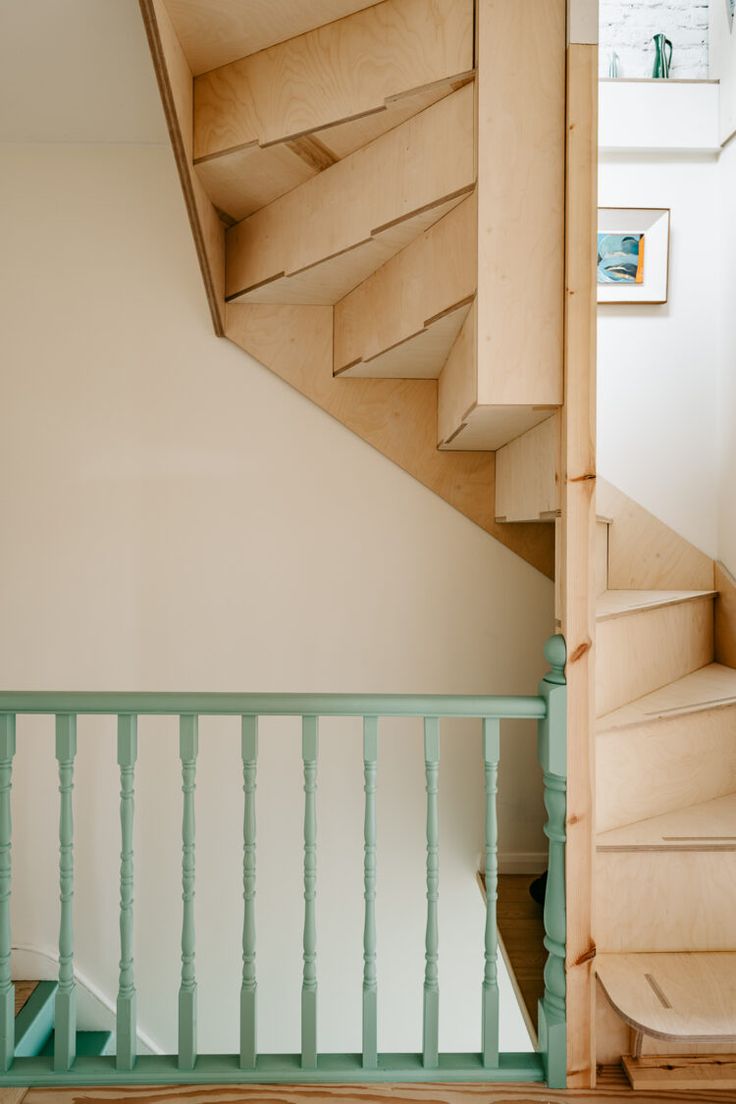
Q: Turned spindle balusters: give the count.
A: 9